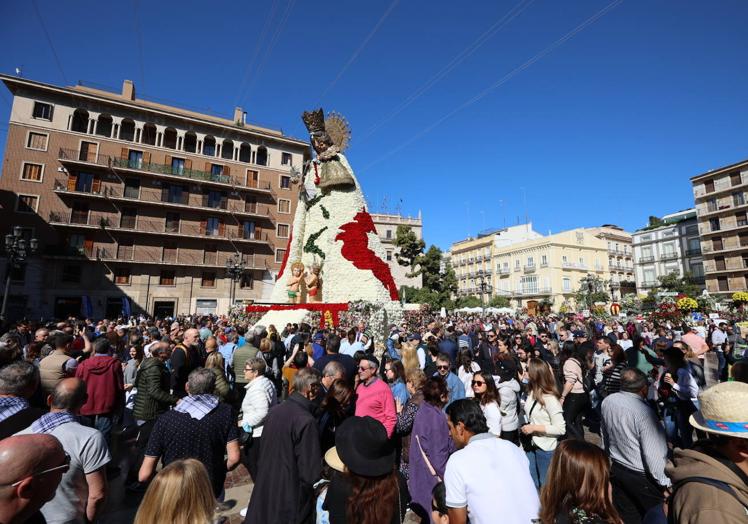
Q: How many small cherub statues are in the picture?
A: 2